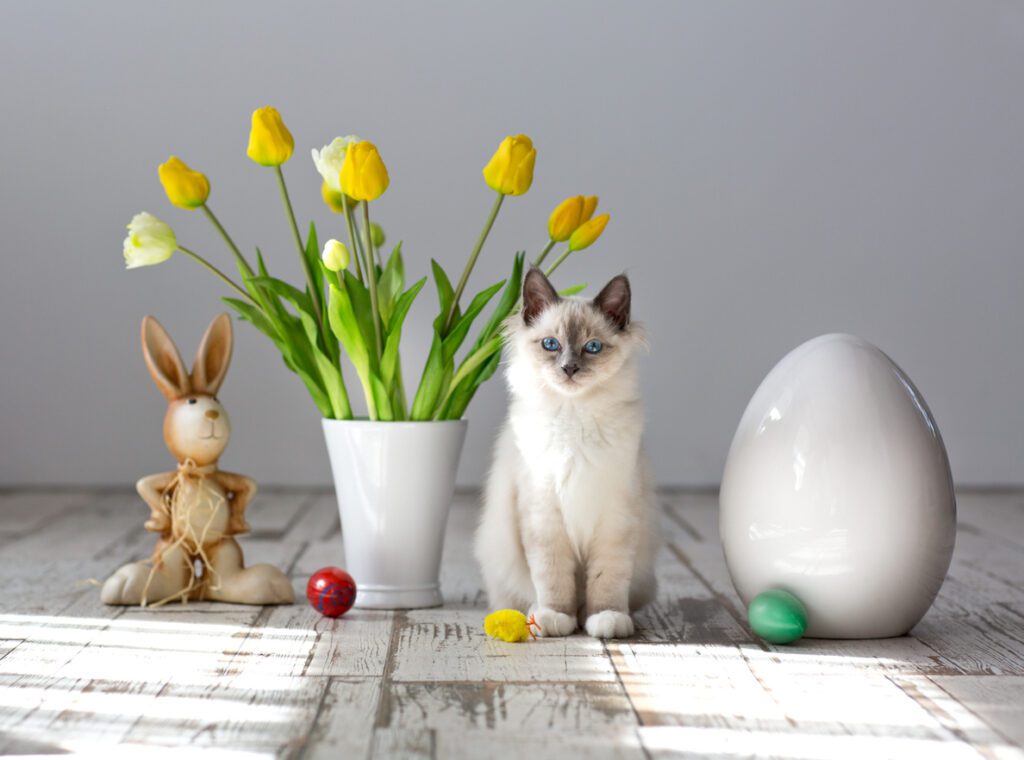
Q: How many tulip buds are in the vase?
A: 11